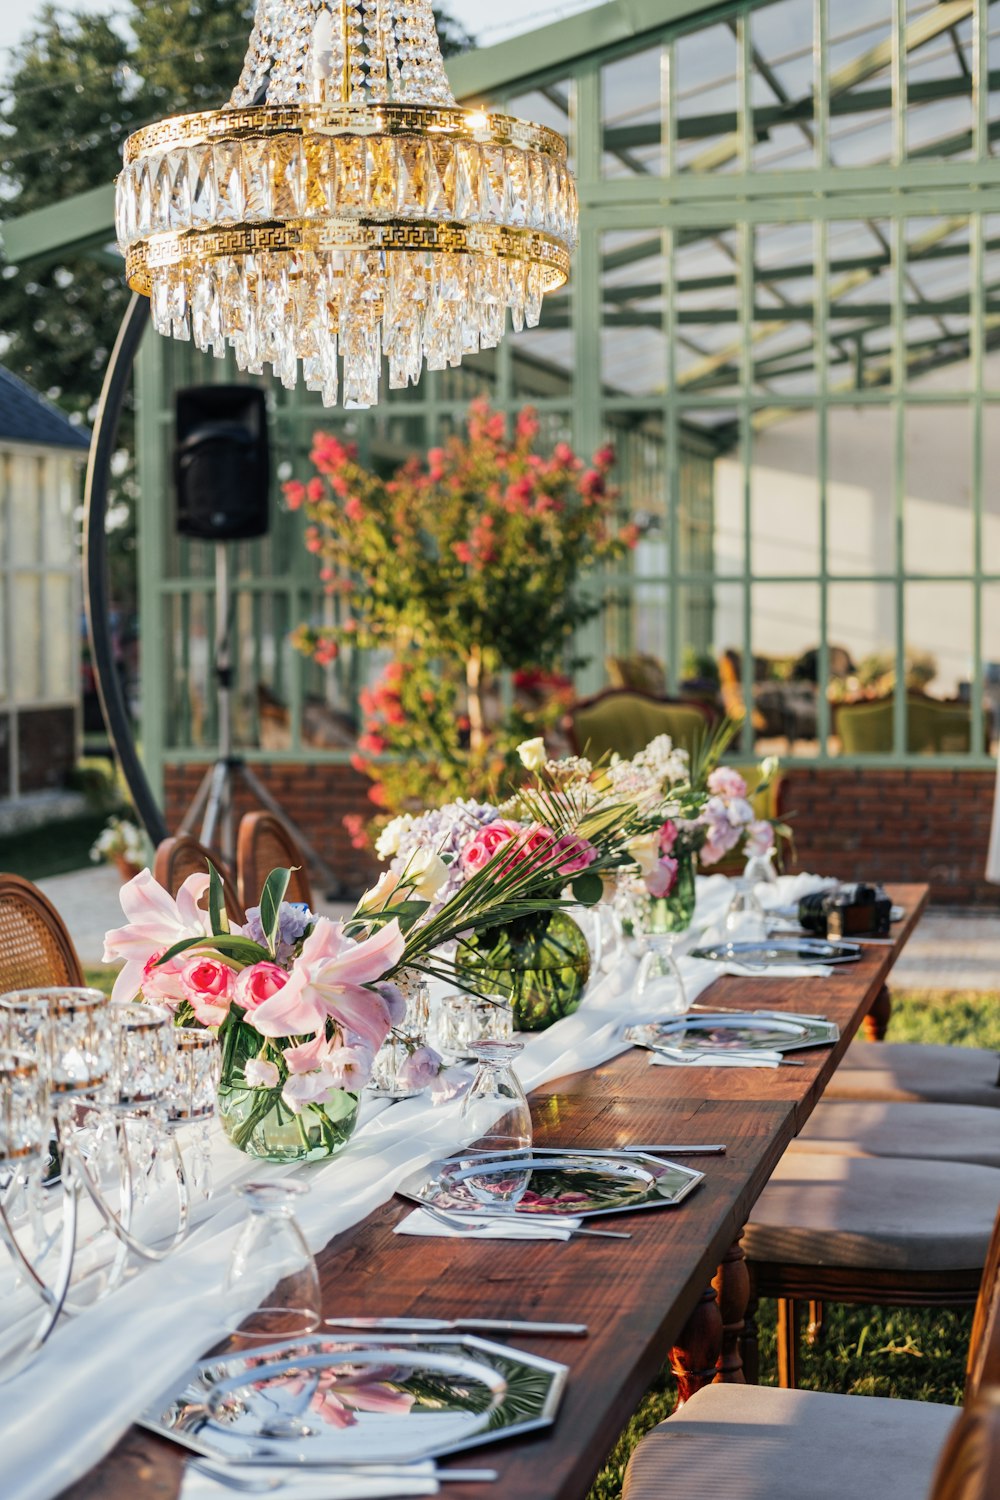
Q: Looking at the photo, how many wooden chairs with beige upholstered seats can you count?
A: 4